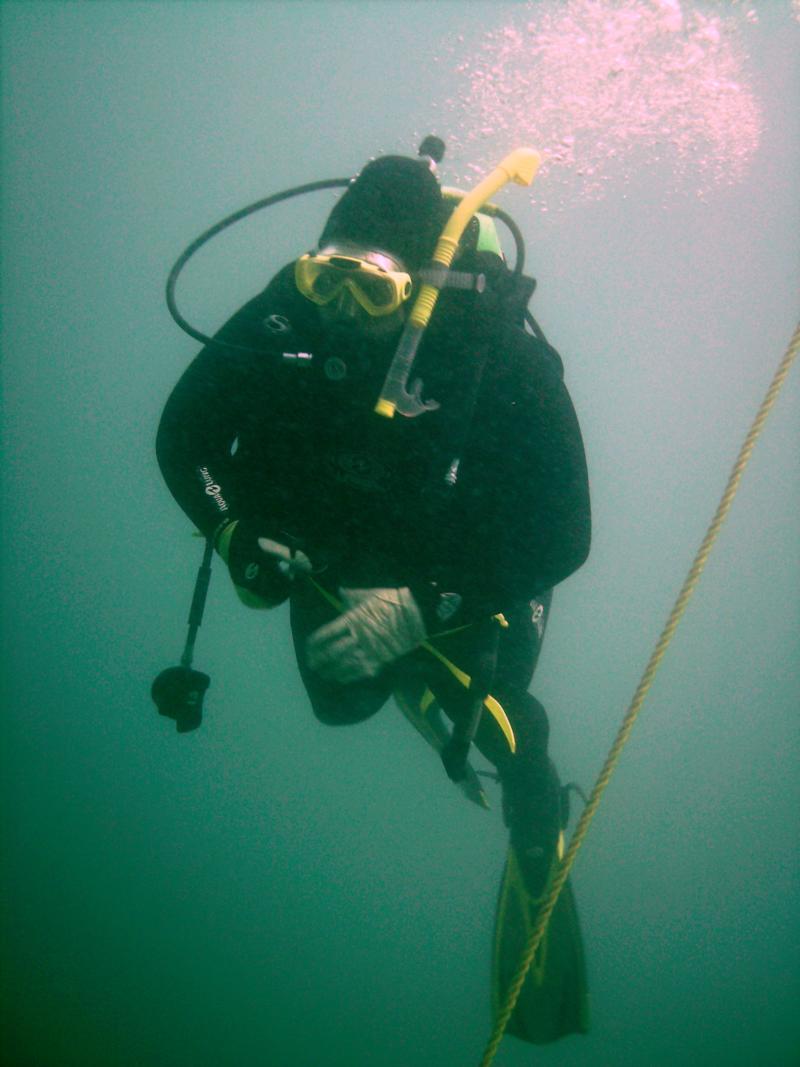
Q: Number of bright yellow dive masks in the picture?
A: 1